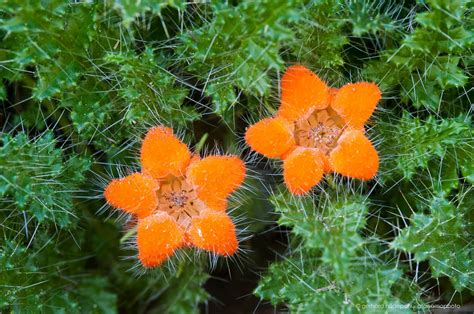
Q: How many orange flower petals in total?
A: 10